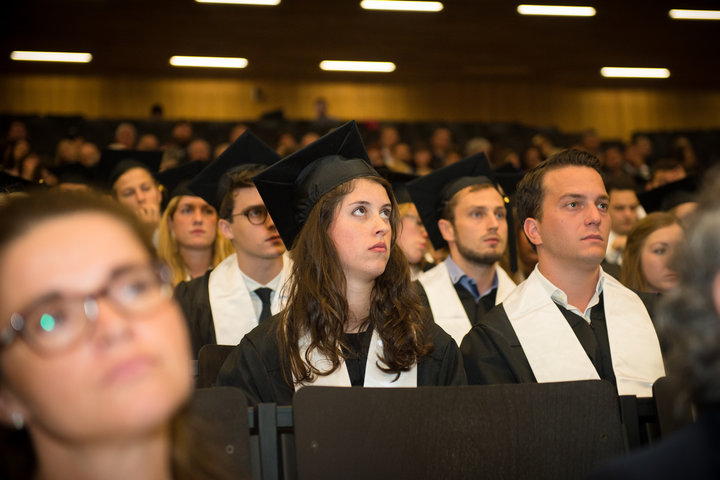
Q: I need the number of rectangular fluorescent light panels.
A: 8